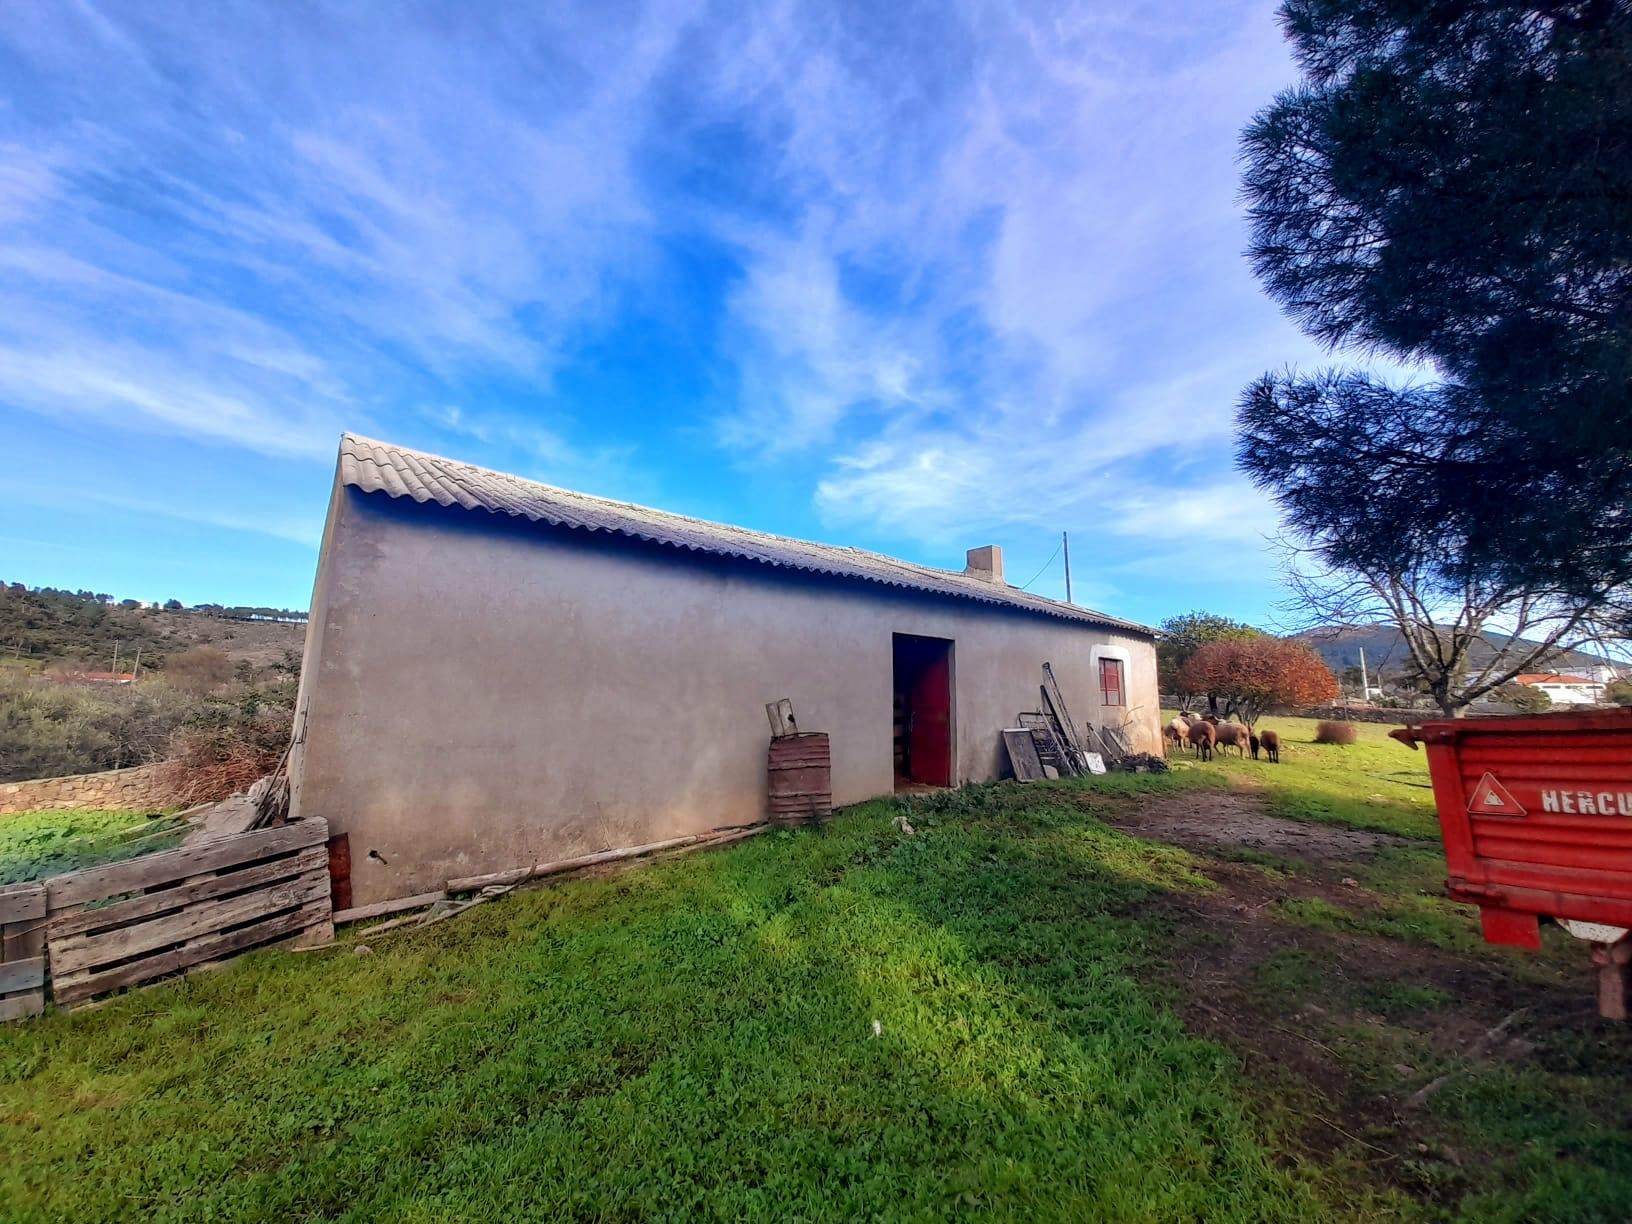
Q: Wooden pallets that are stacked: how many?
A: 2